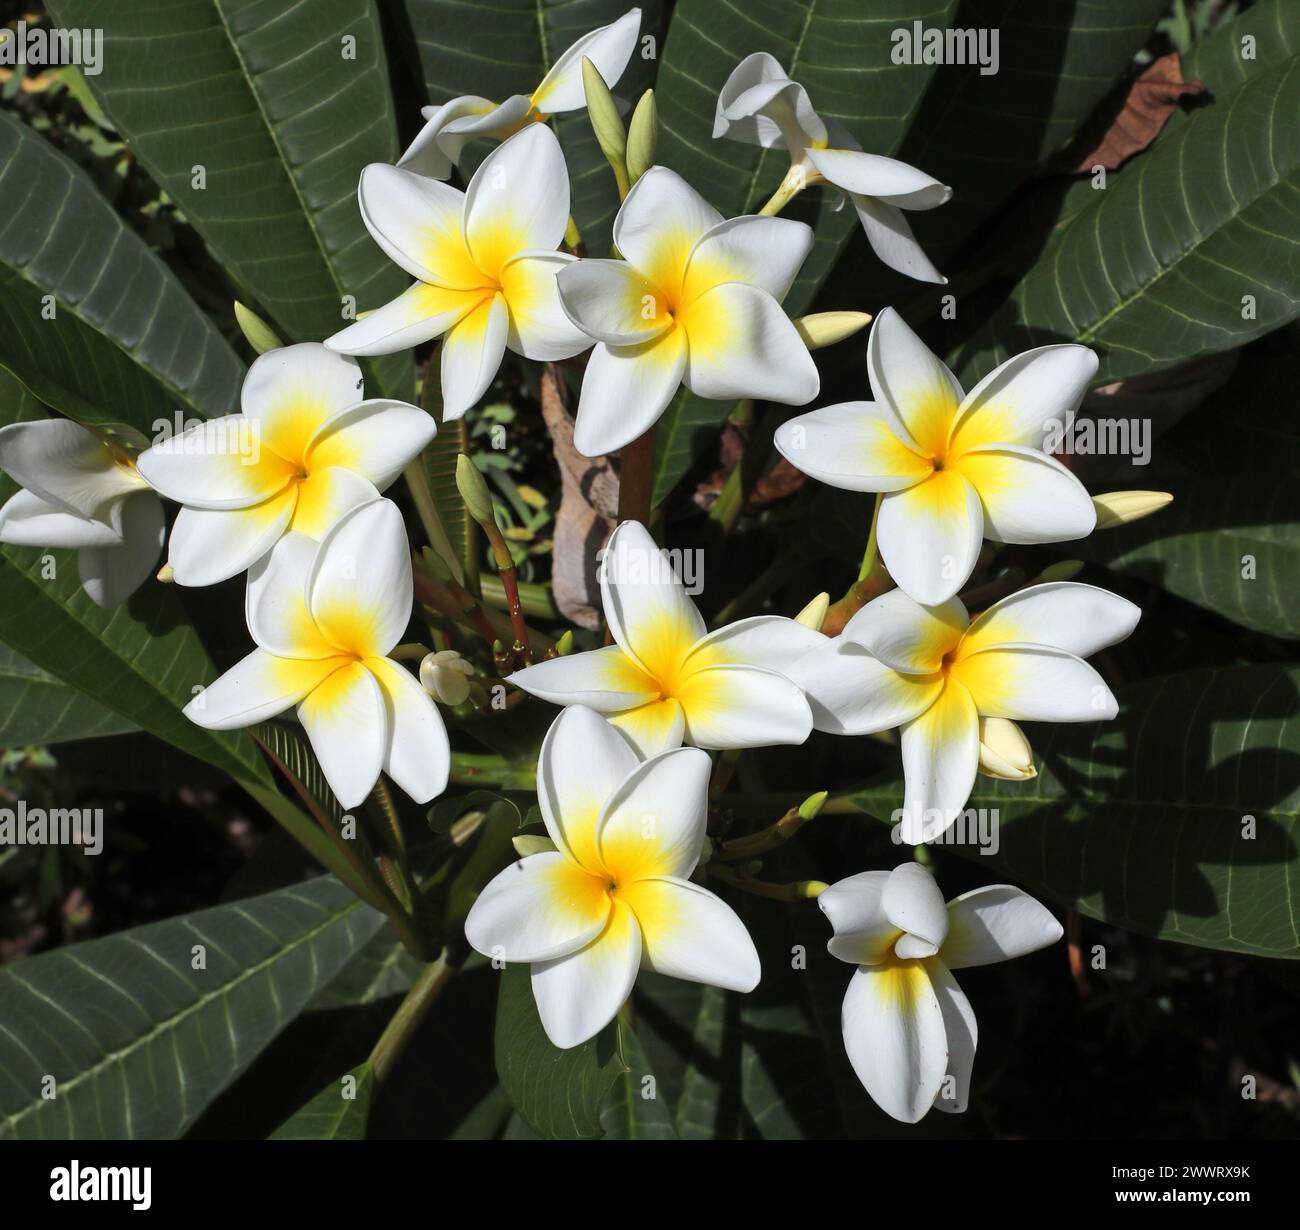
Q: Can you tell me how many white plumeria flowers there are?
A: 12